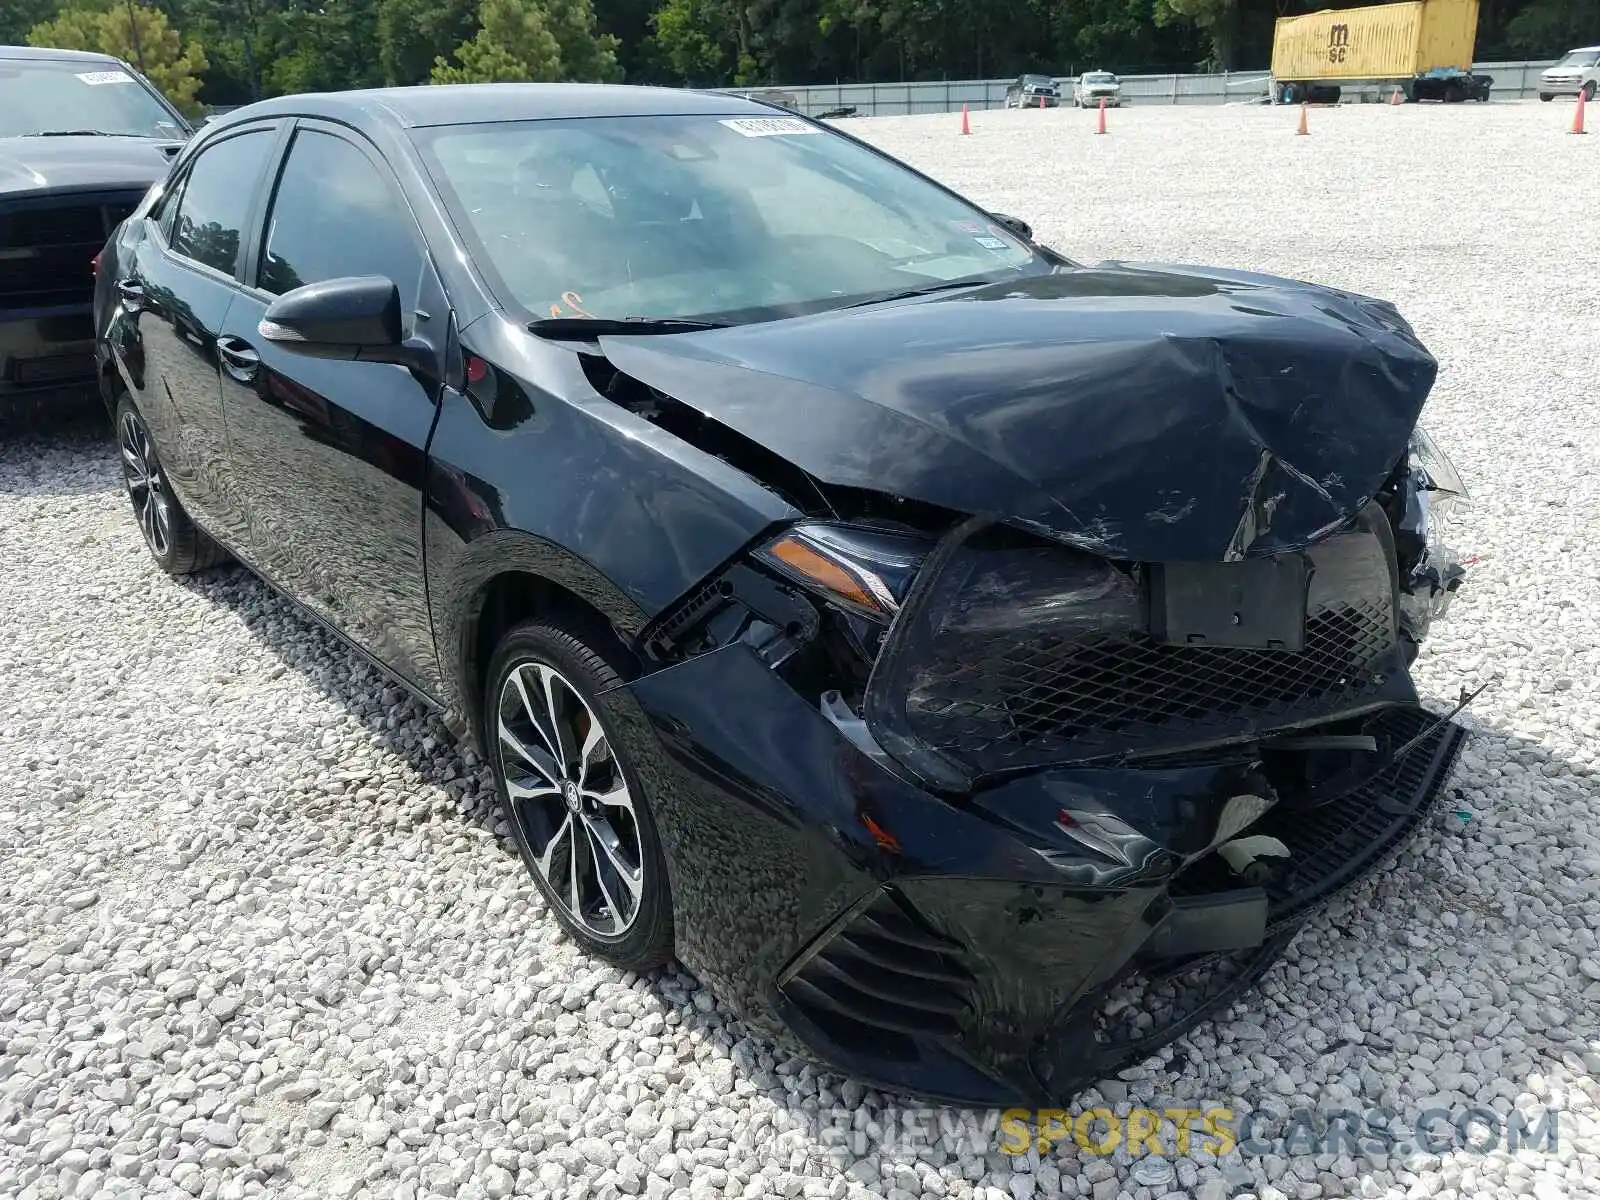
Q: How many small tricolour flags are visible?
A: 0